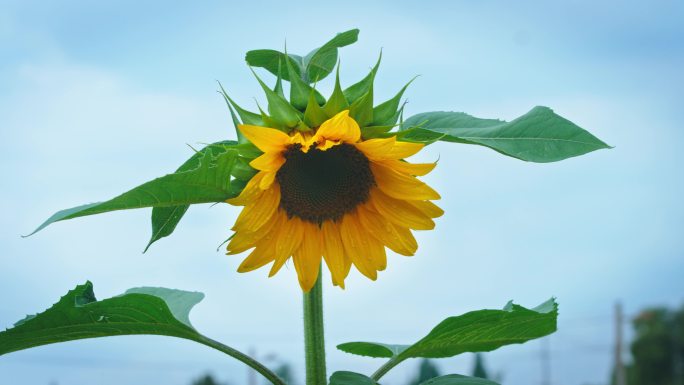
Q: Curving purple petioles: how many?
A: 0